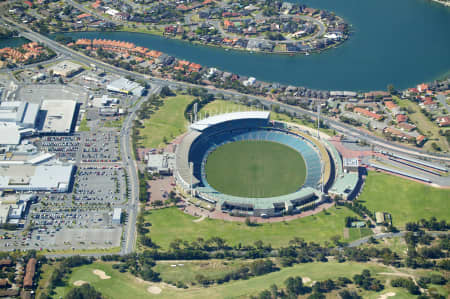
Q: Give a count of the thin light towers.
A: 4